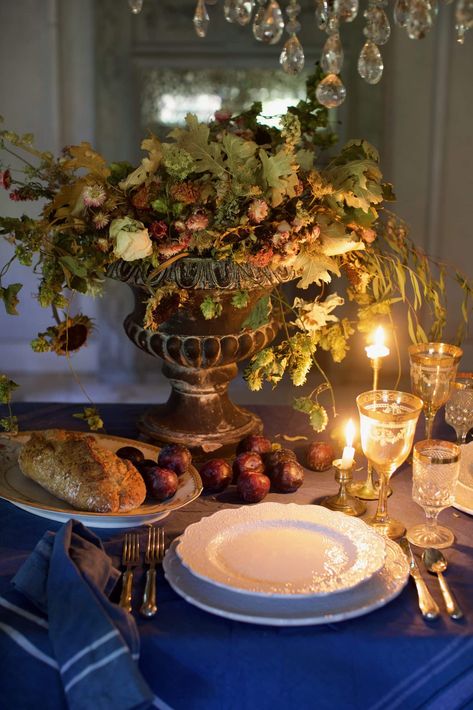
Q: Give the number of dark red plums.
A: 11